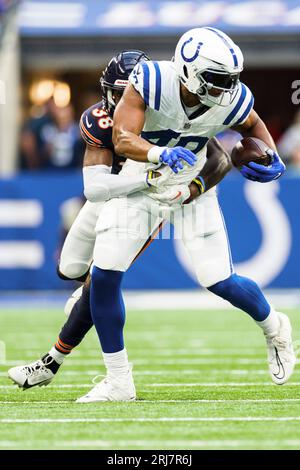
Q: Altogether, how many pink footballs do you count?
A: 0